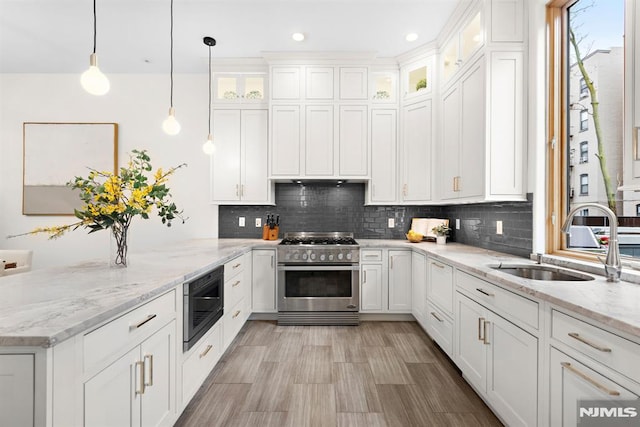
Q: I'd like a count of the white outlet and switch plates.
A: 5